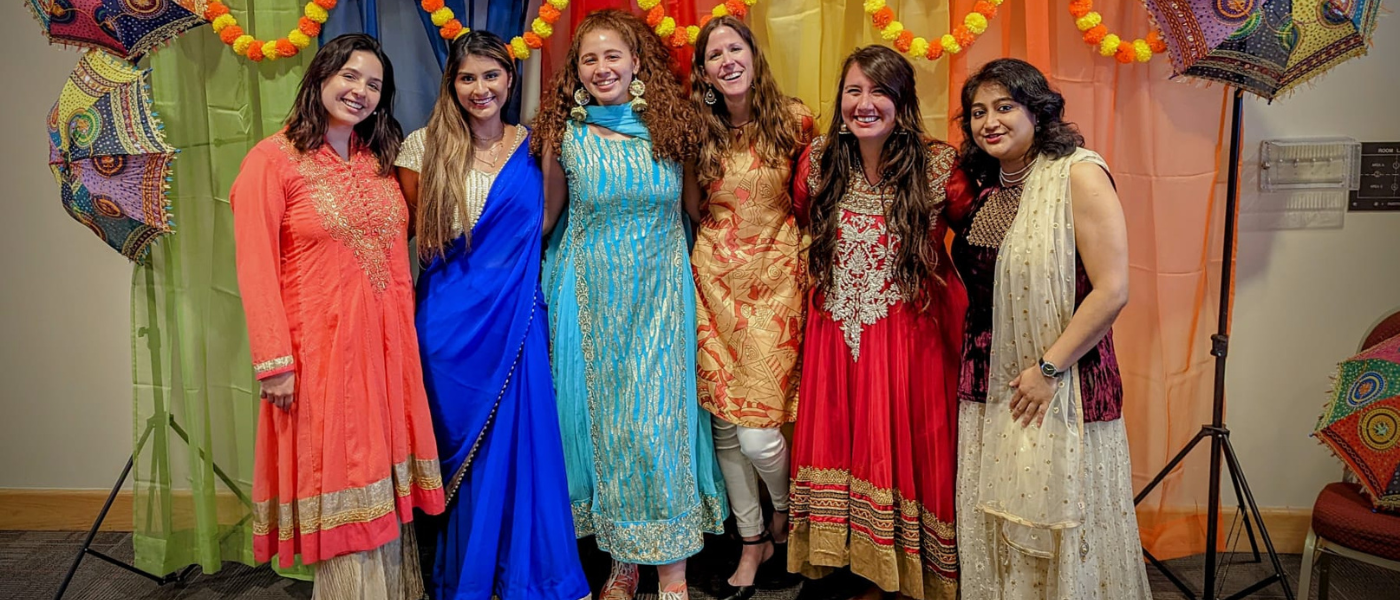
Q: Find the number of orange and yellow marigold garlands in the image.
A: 5